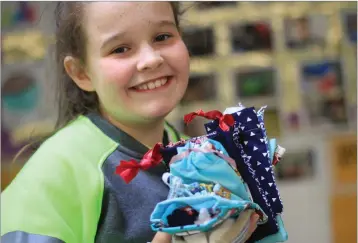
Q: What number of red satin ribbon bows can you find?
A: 2